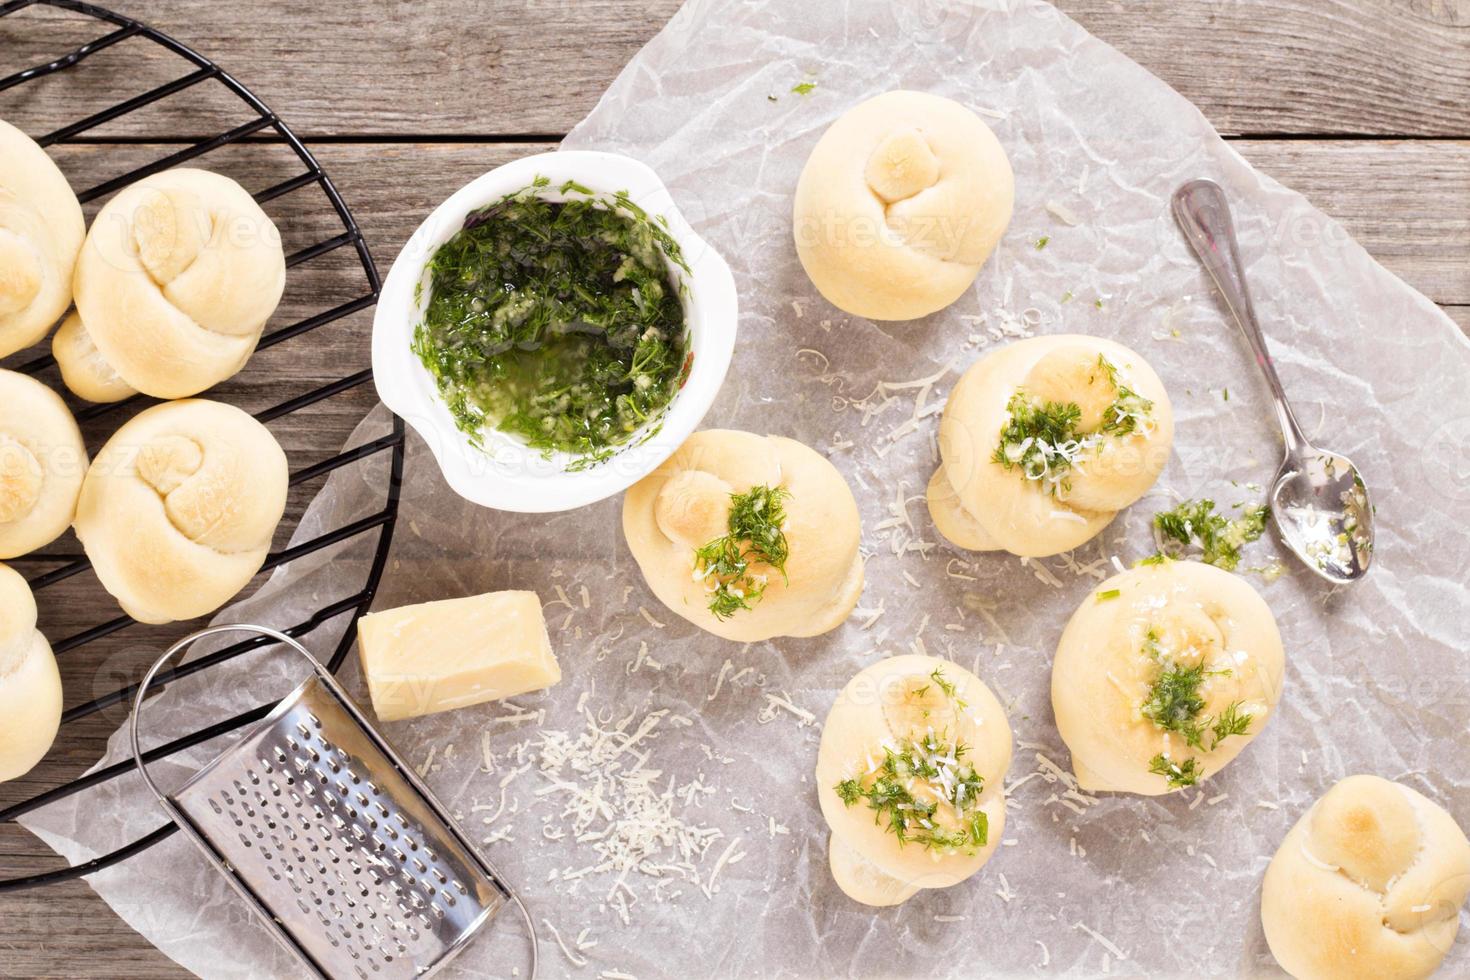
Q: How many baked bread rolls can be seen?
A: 11